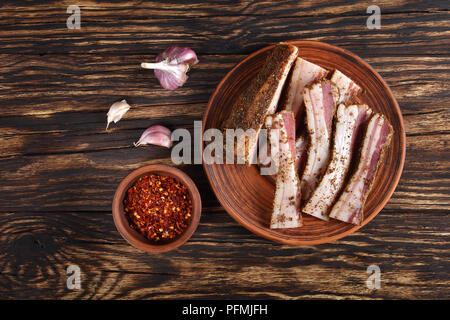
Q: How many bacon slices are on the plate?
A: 6